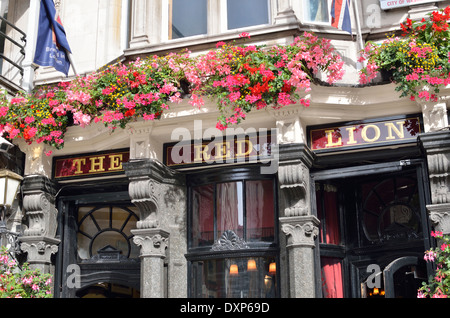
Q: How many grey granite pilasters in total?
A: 4